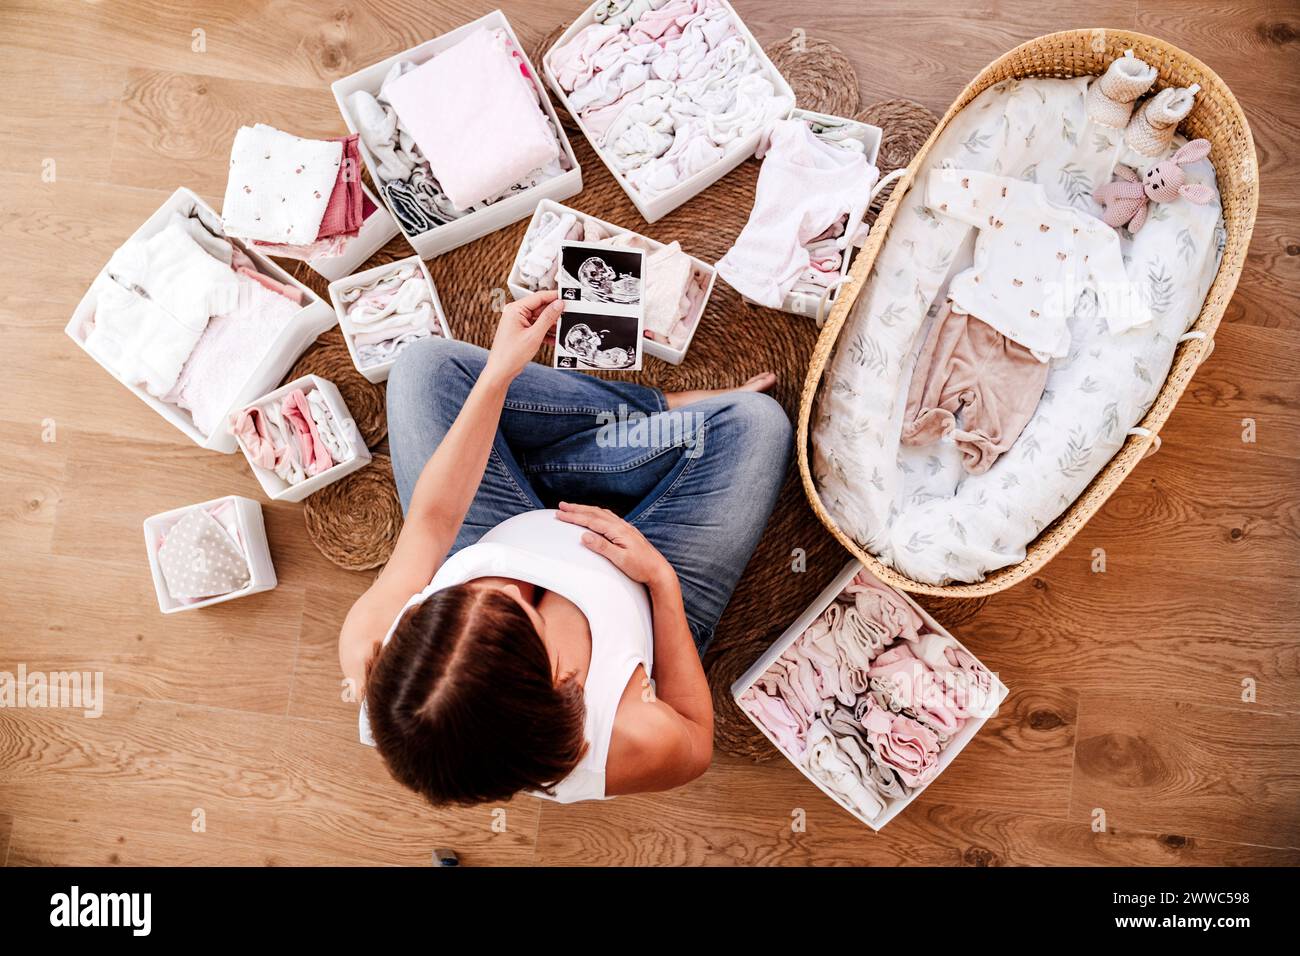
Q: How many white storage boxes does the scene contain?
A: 10